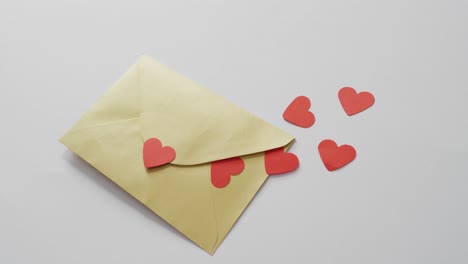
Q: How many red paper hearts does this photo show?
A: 6